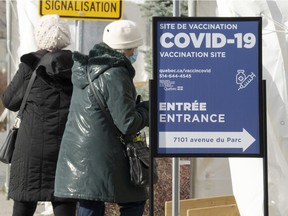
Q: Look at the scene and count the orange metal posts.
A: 0